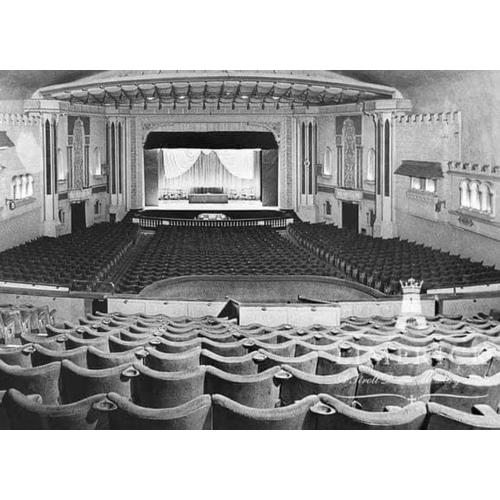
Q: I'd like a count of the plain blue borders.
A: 0